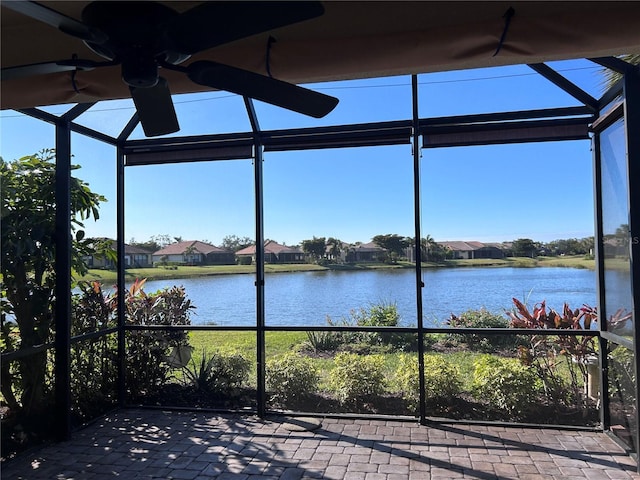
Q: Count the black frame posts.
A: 6